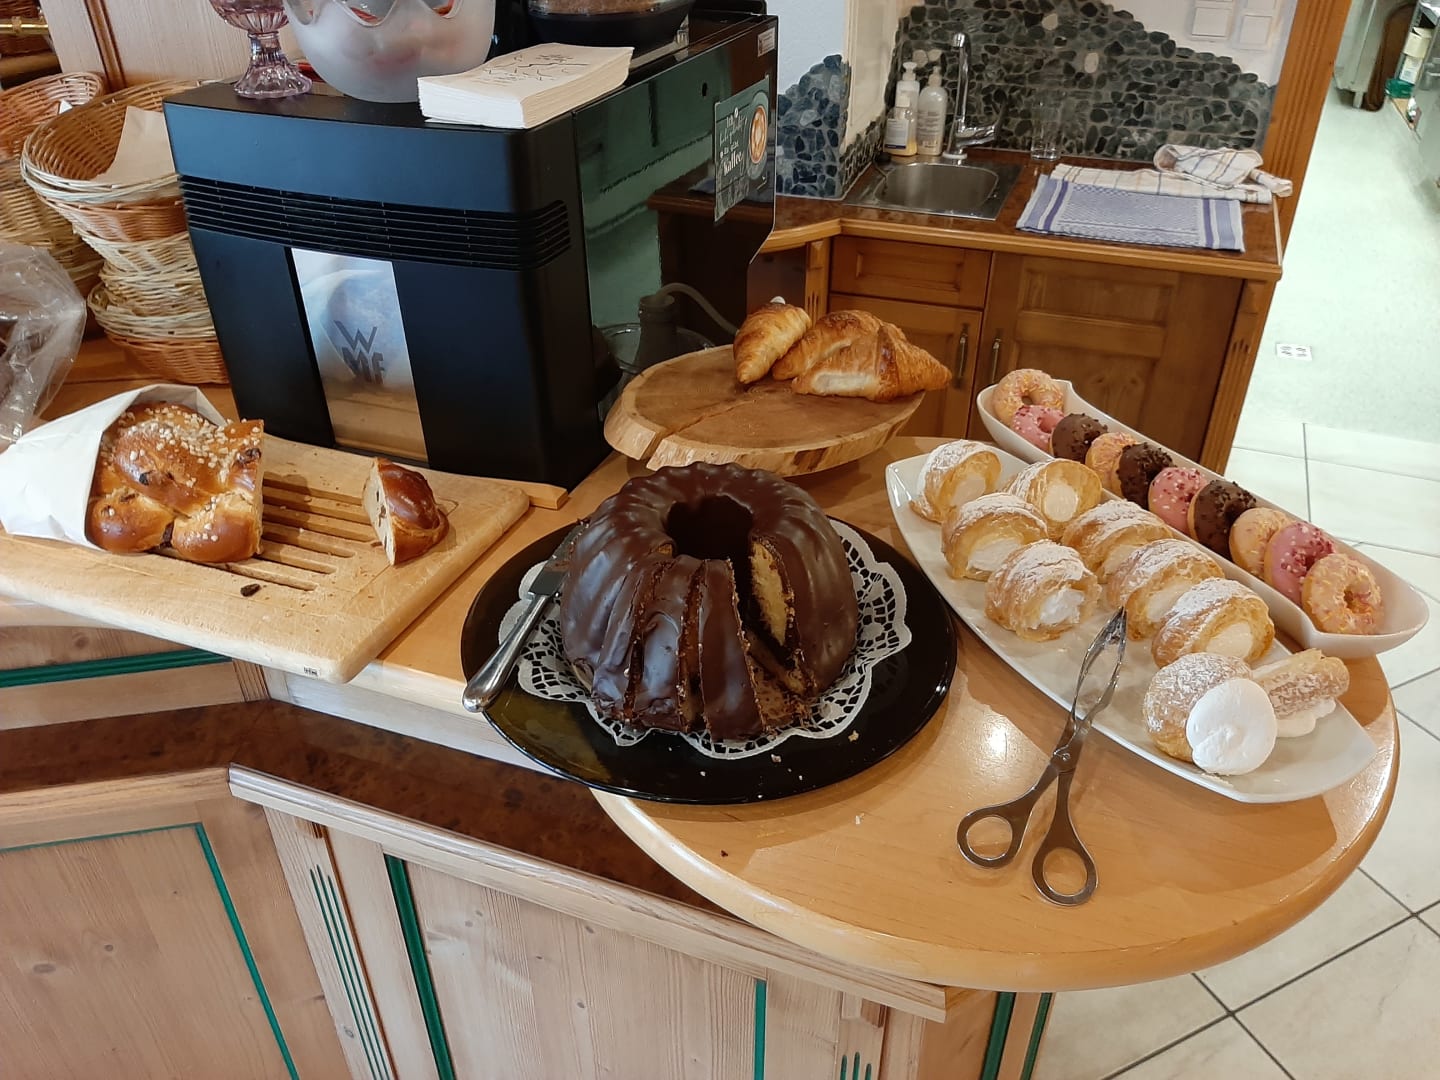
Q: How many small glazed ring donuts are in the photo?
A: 10